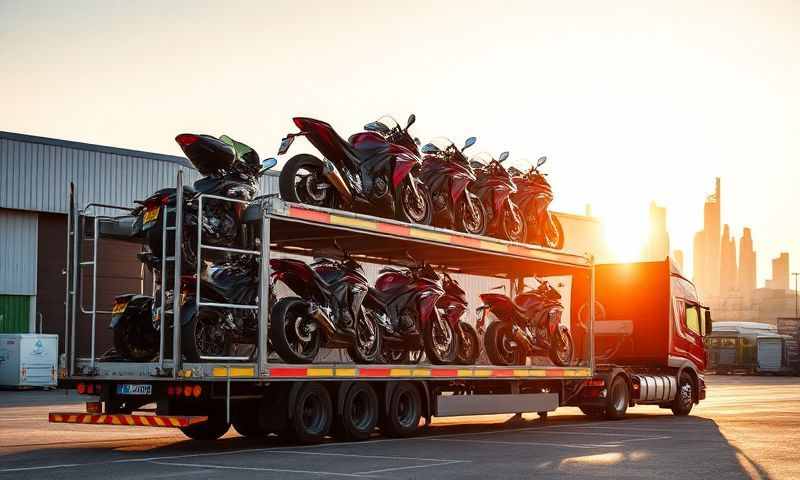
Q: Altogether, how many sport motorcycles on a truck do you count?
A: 11